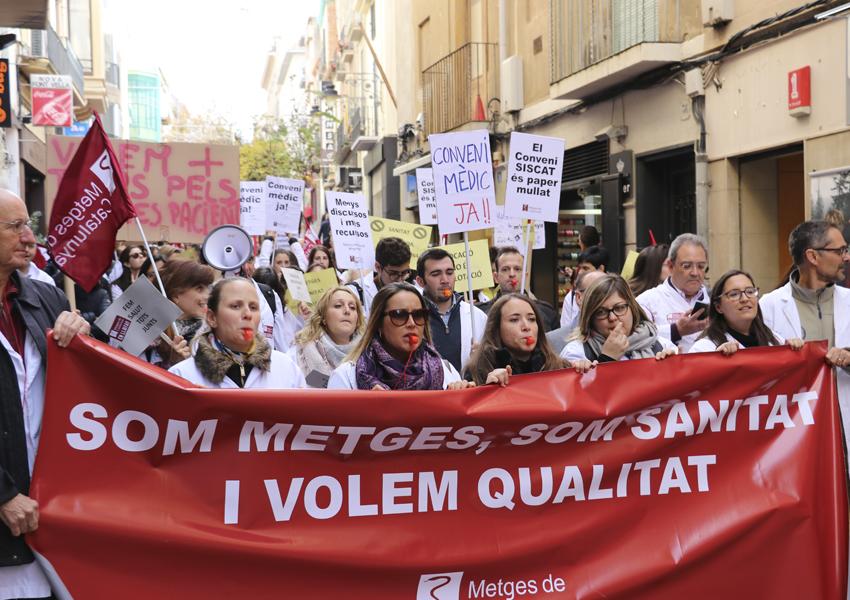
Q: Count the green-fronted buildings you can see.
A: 1